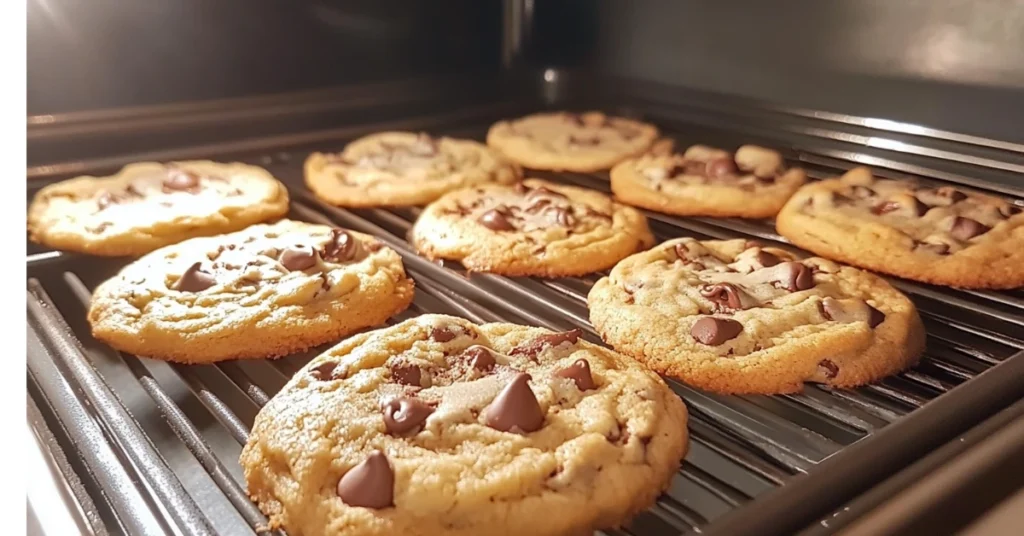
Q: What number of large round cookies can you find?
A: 9